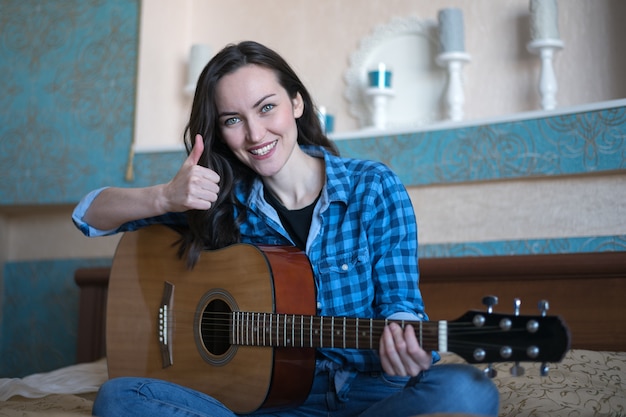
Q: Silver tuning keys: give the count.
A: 6